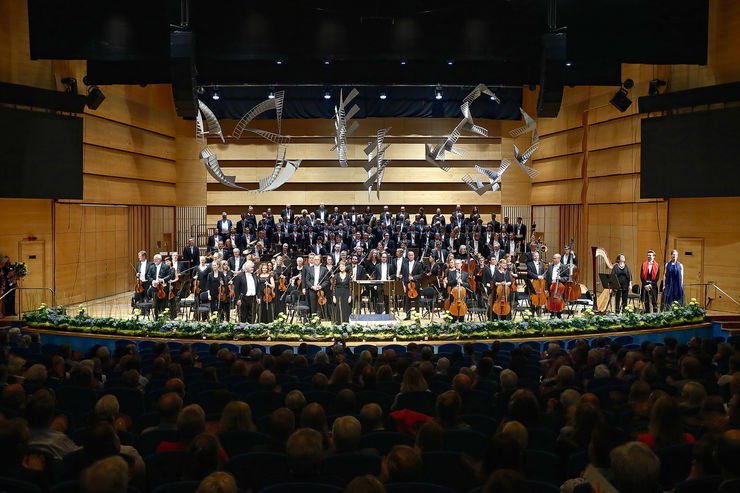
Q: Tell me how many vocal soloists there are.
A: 2